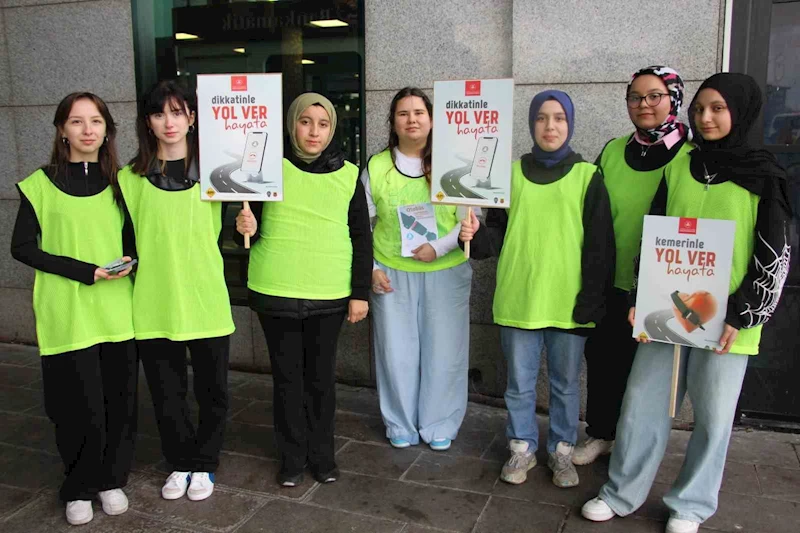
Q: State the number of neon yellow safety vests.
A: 7